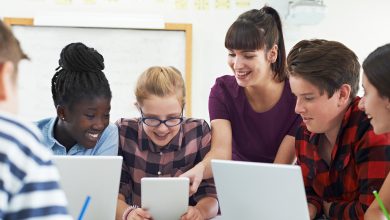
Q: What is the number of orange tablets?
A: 0